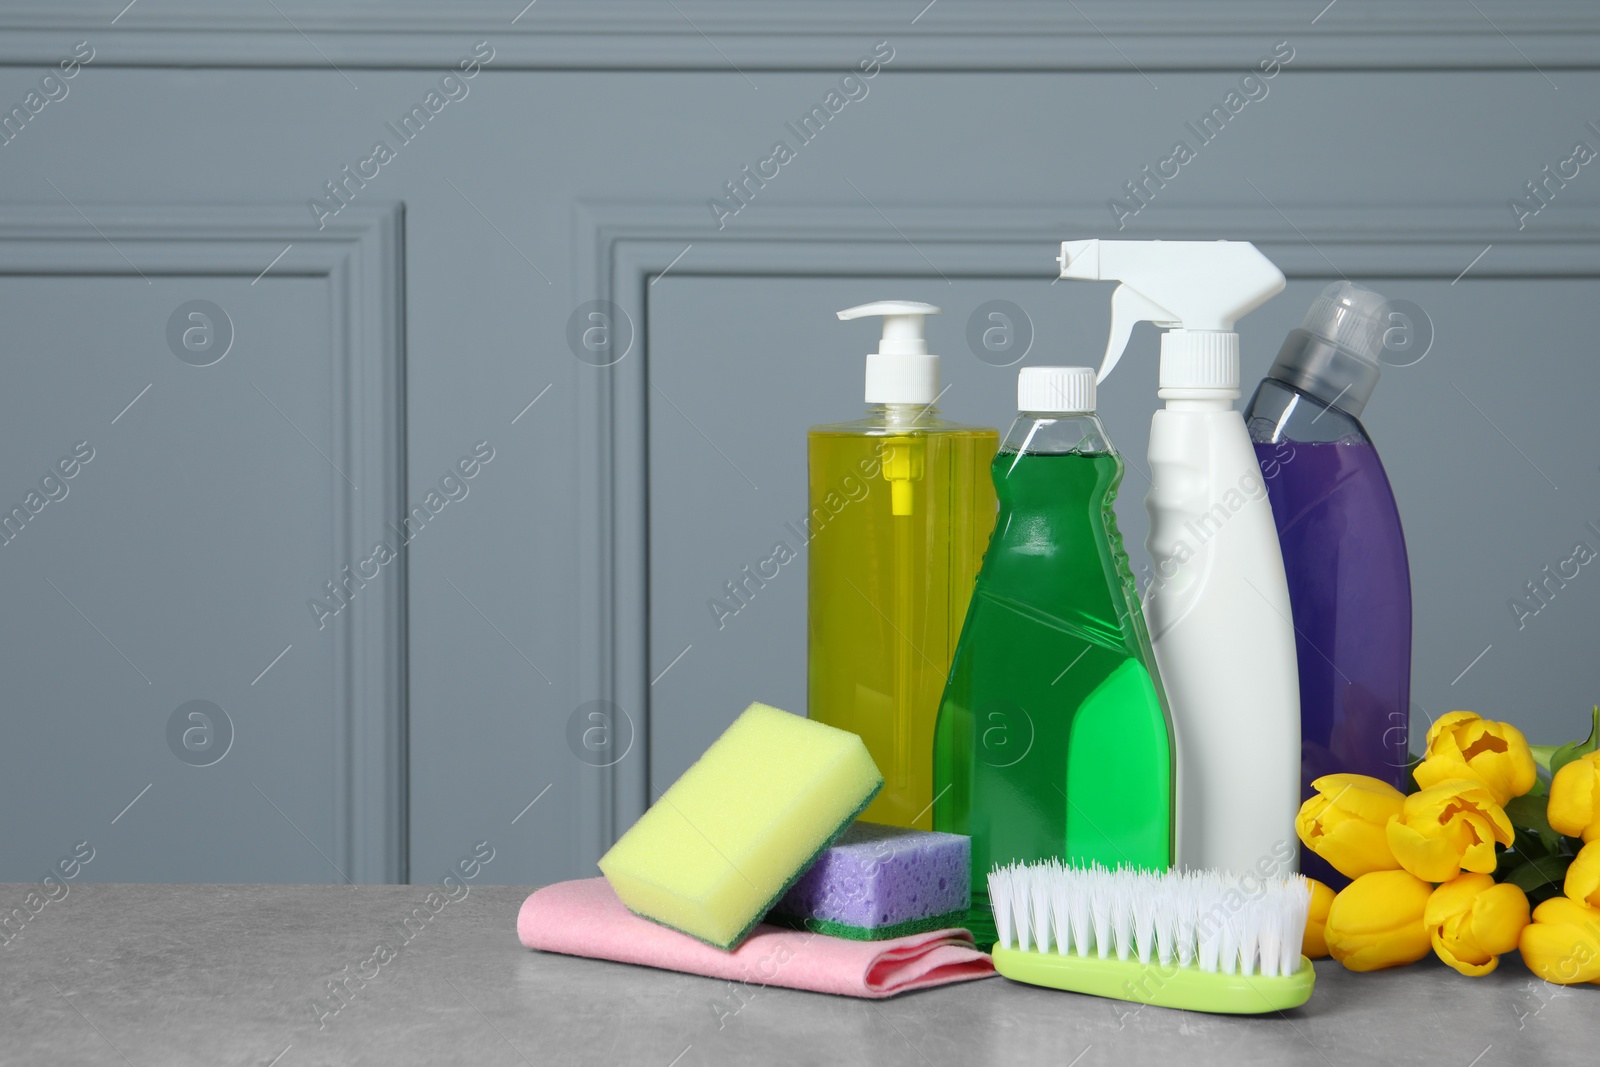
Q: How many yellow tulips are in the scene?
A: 9